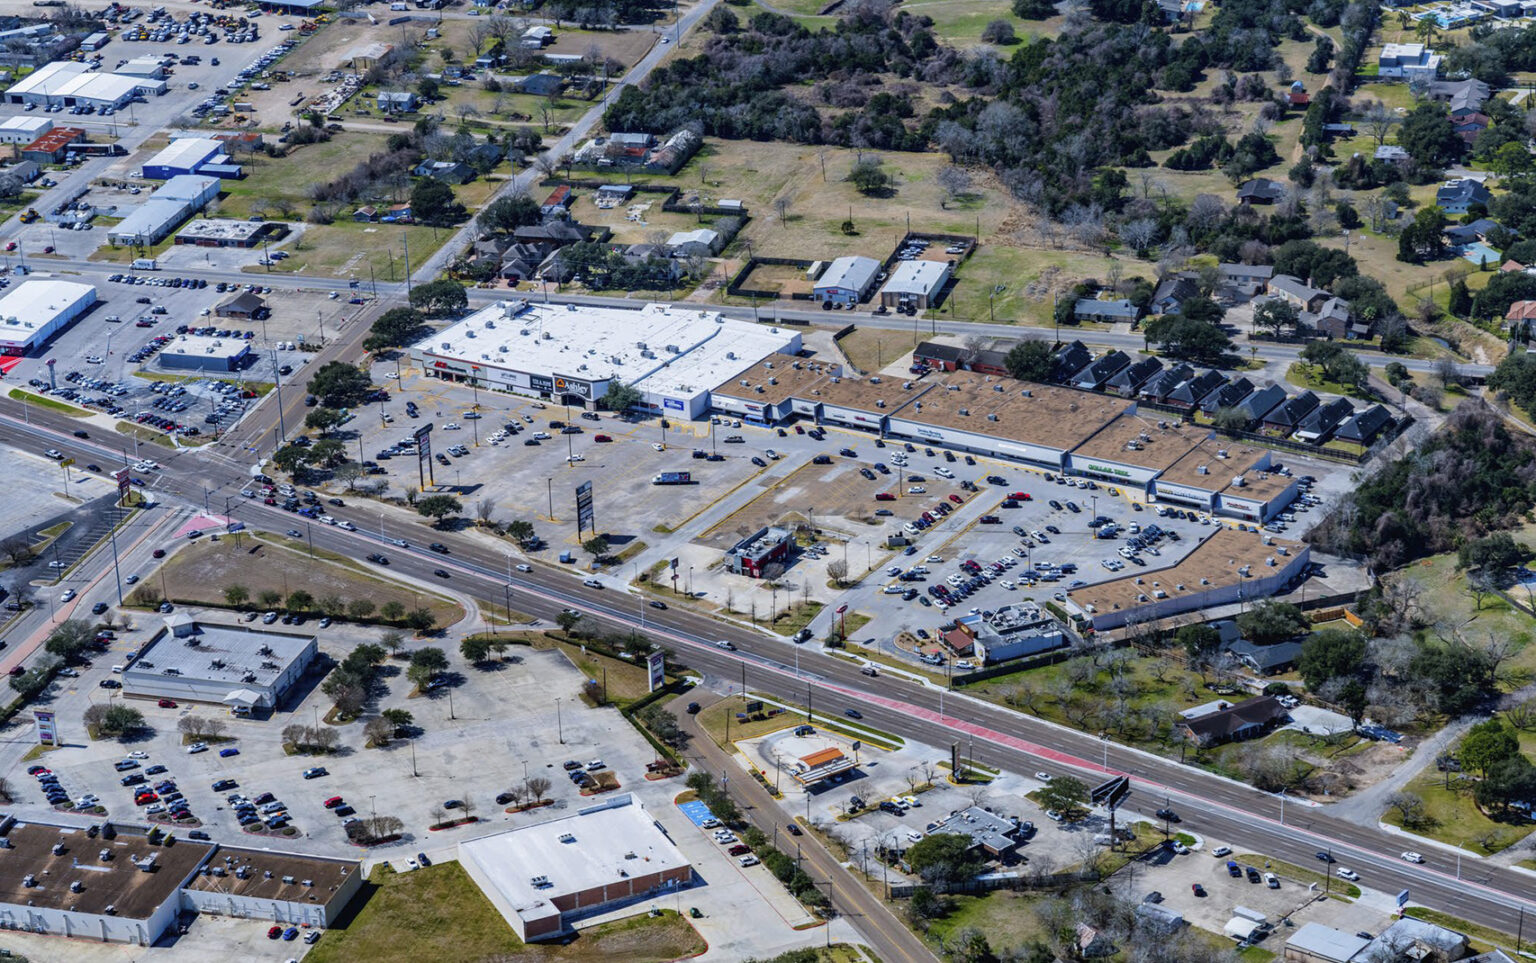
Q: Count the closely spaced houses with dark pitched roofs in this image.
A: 10